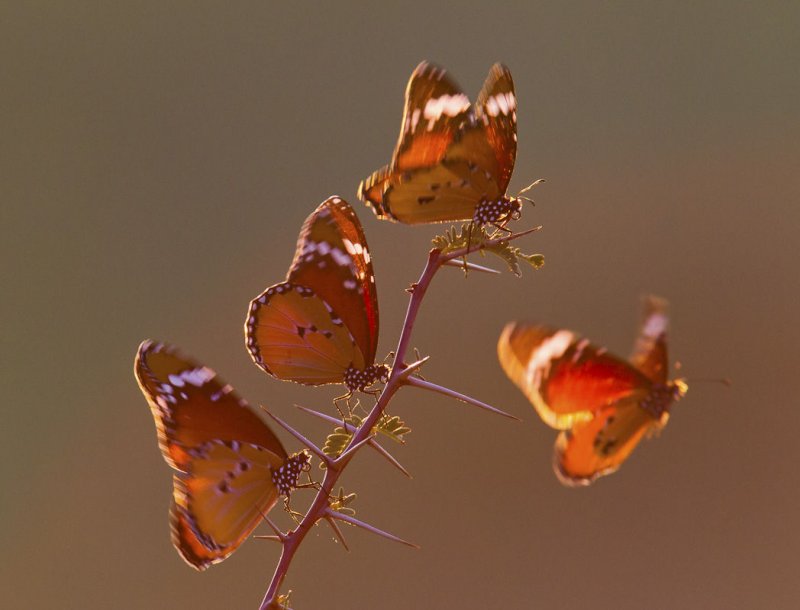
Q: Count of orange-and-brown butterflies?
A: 4